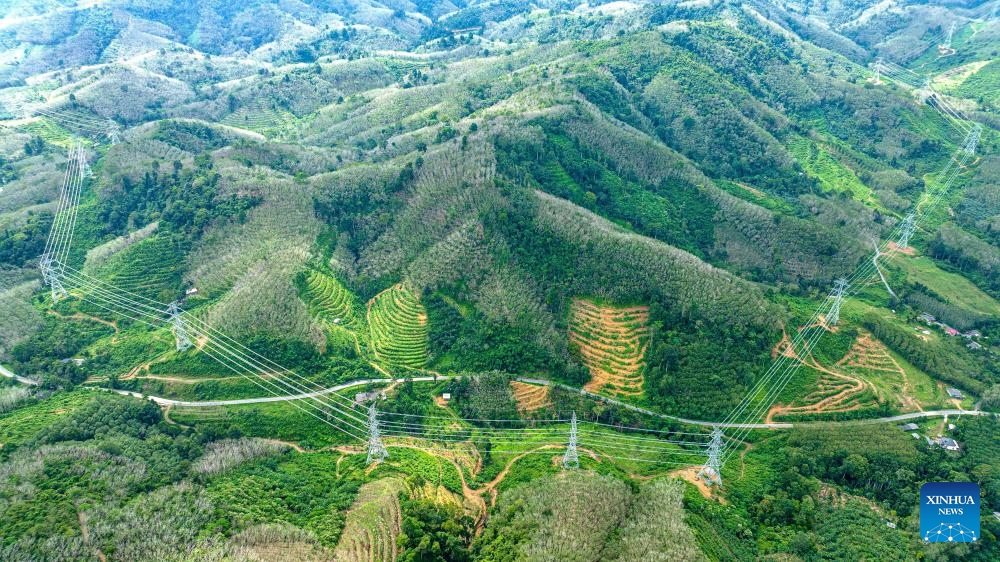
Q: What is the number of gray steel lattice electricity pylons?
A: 13